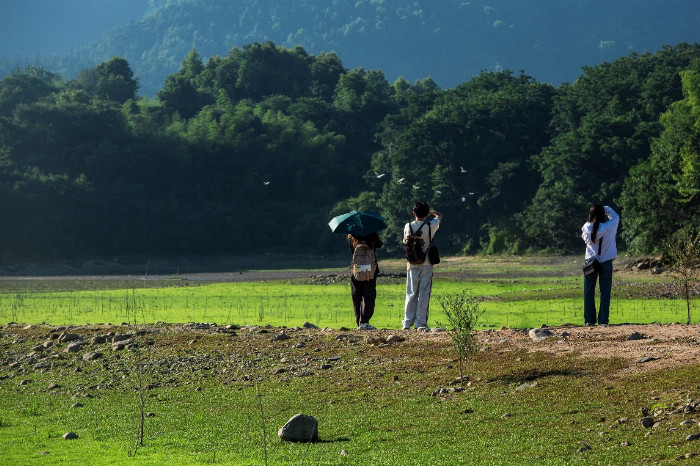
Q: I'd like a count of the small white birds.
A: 8